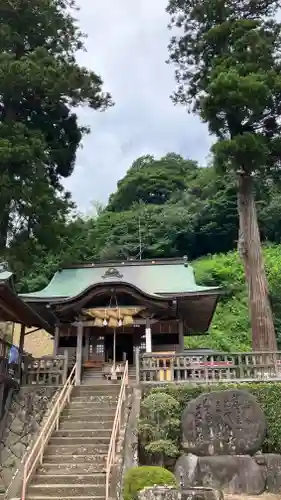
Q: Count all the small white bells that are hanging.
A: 2